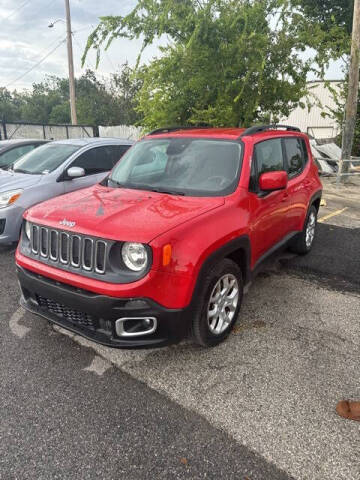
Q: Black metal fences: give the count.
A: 1